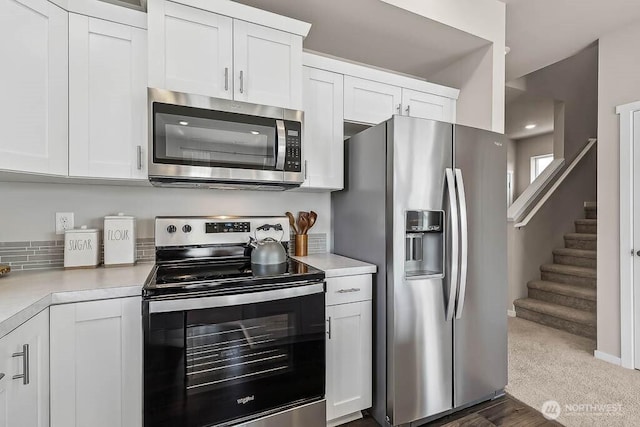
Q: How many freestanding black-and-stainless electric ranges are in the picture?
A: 1